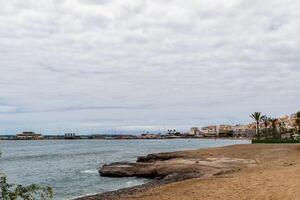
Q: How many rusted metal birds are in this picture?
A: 0